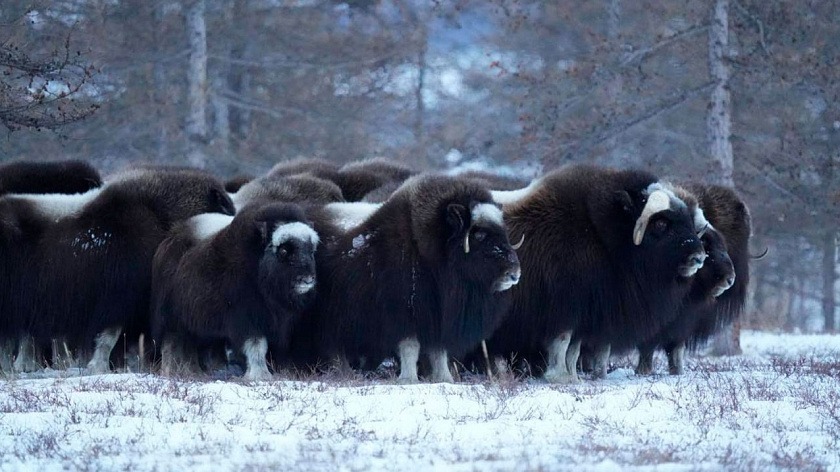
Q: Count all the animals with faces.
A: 4